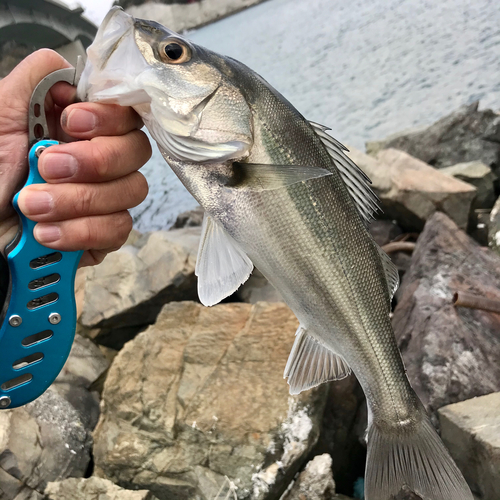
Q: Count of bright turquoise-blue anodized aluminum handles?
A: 1